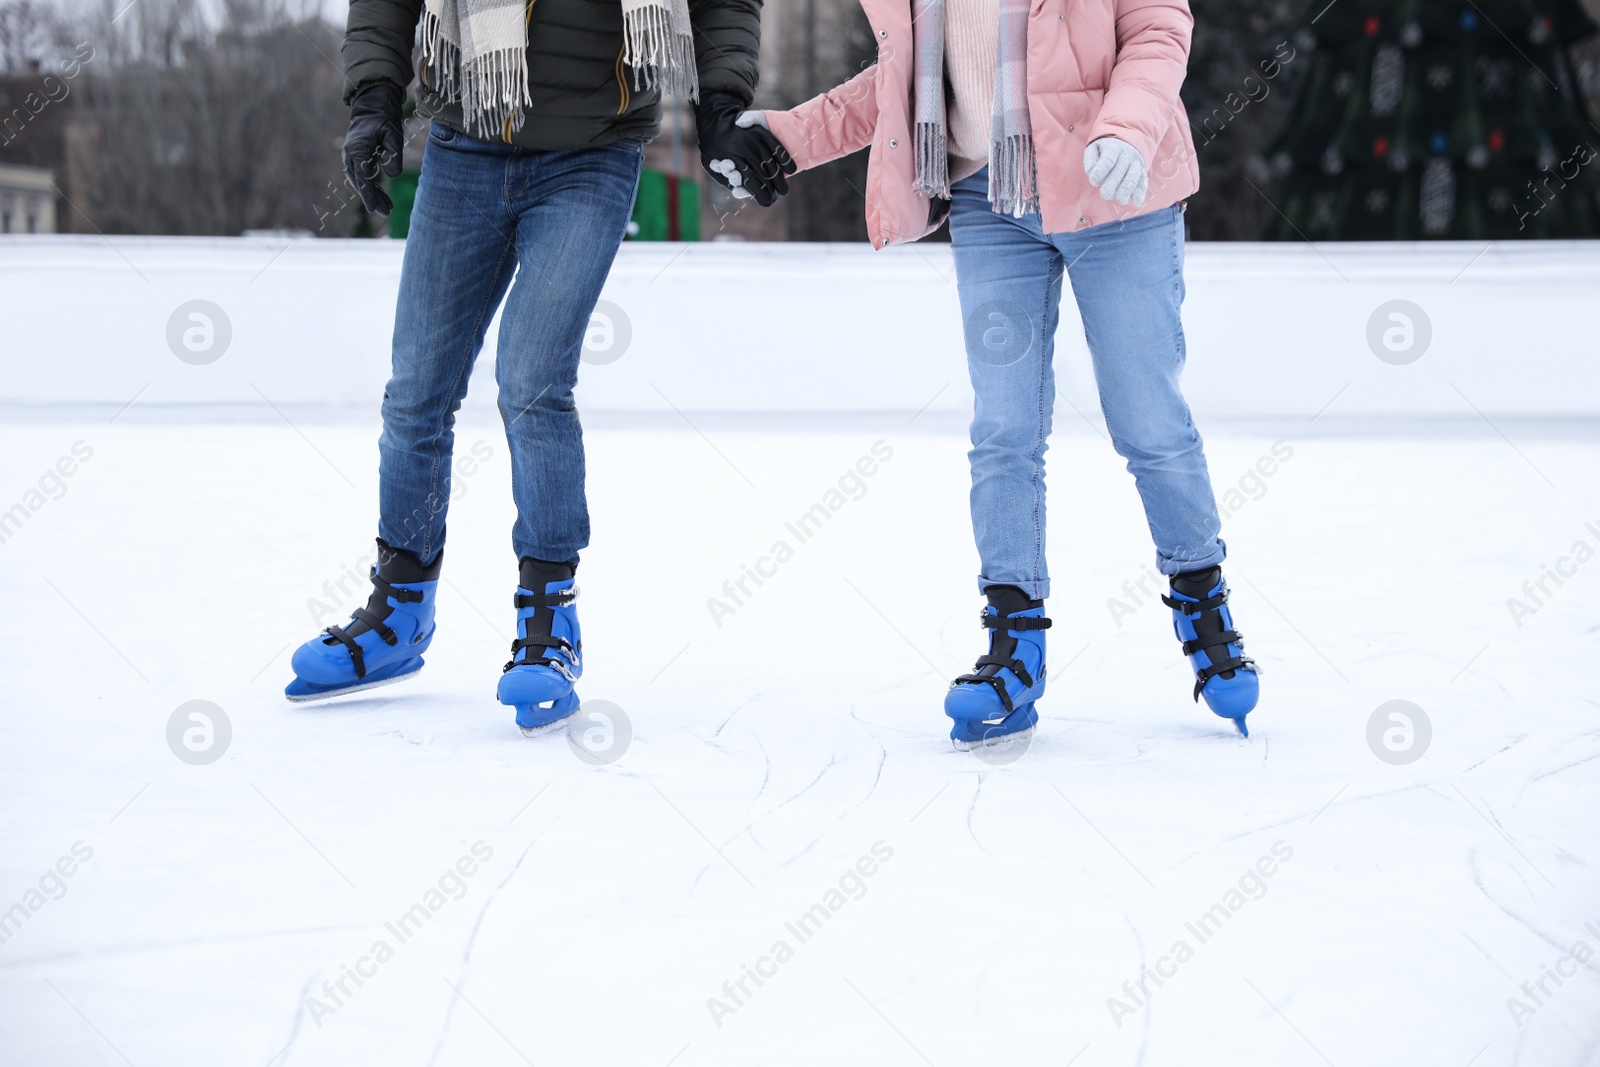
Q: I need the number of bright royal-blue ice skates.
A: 4